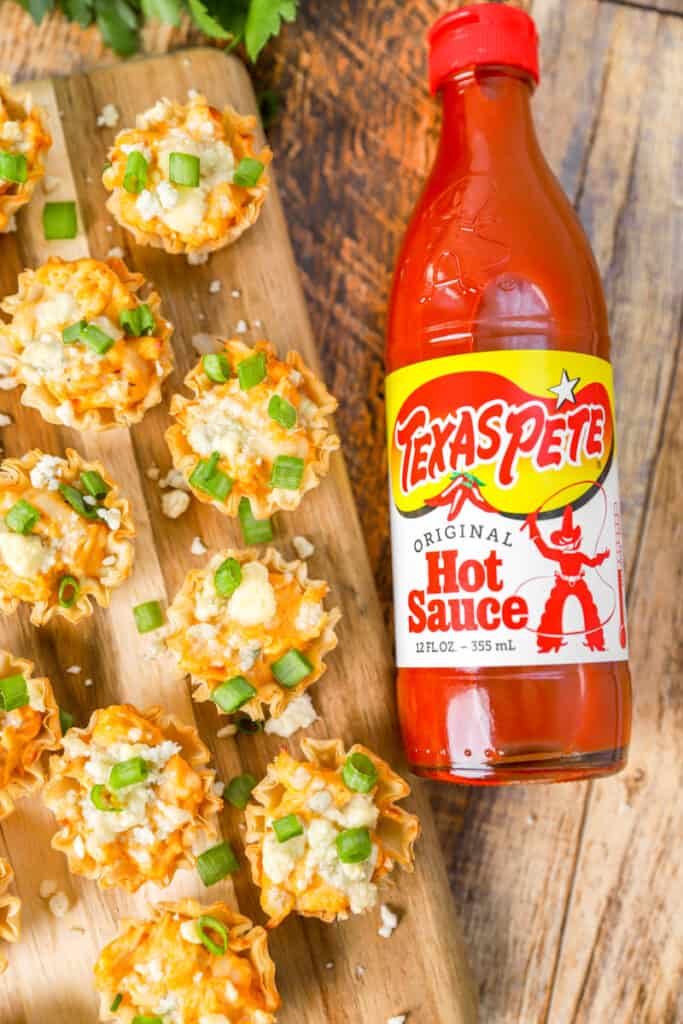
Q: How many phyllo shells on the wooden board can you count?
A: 11